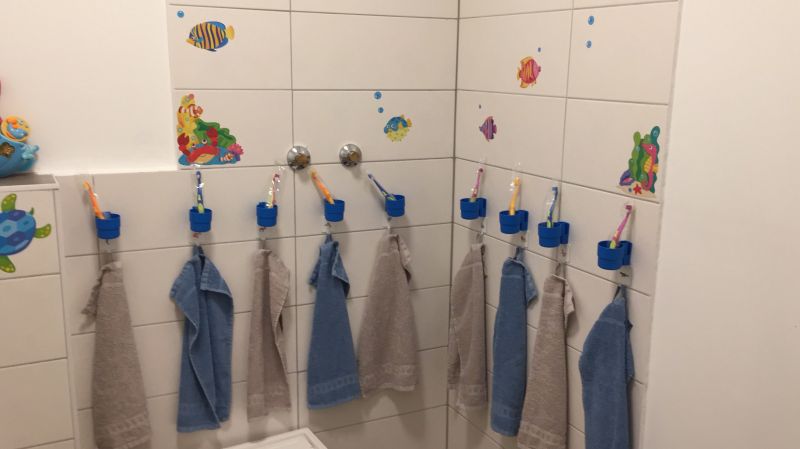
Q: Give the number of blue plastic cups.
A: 9